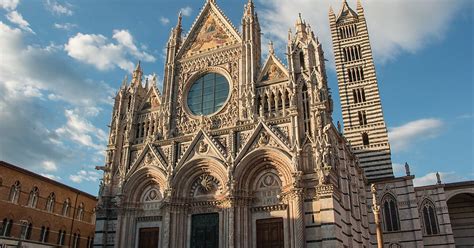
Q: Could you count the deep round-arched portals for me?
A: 3